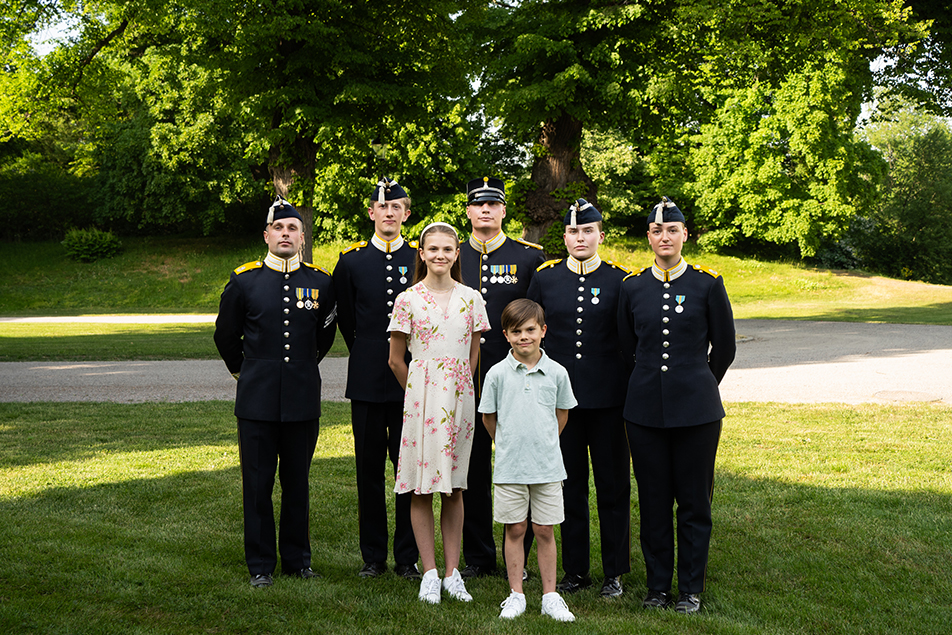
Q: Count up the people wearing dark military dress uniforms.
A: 5